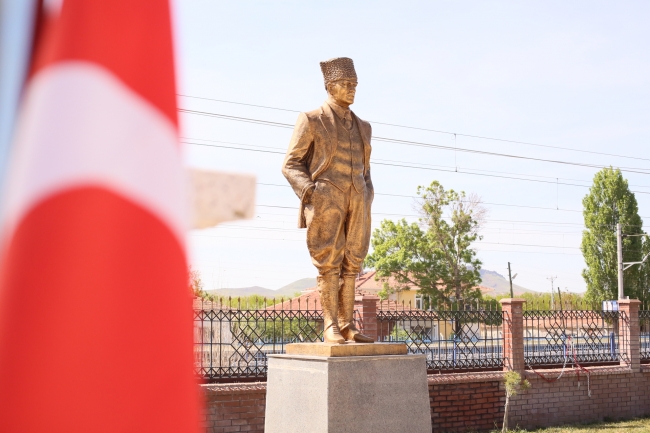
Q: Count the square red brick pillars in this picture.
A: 3